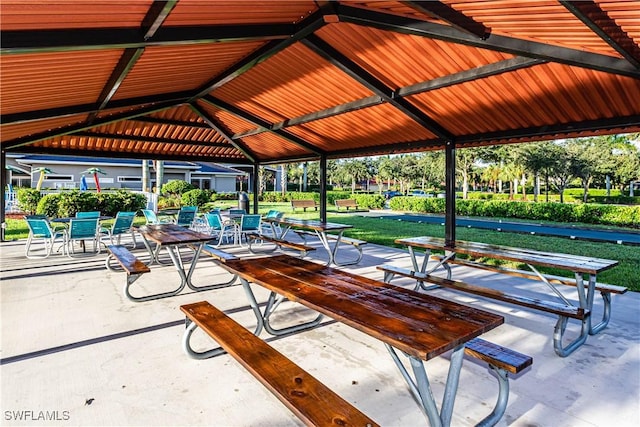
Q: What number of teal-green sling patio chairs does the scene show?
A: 11